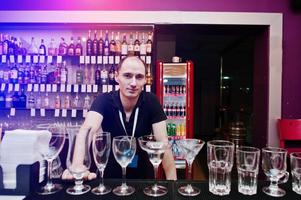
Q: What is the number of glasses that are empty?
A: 10